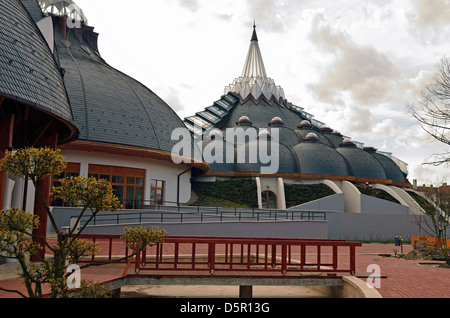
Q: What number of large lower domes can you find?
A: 5